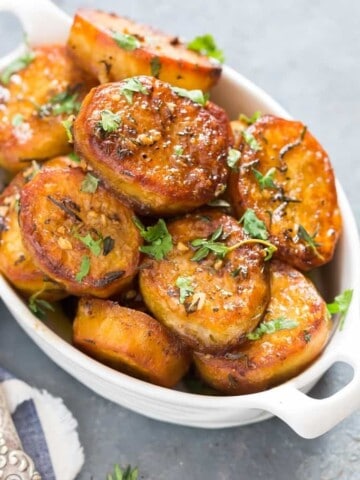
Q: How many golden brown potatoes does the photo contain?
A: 9